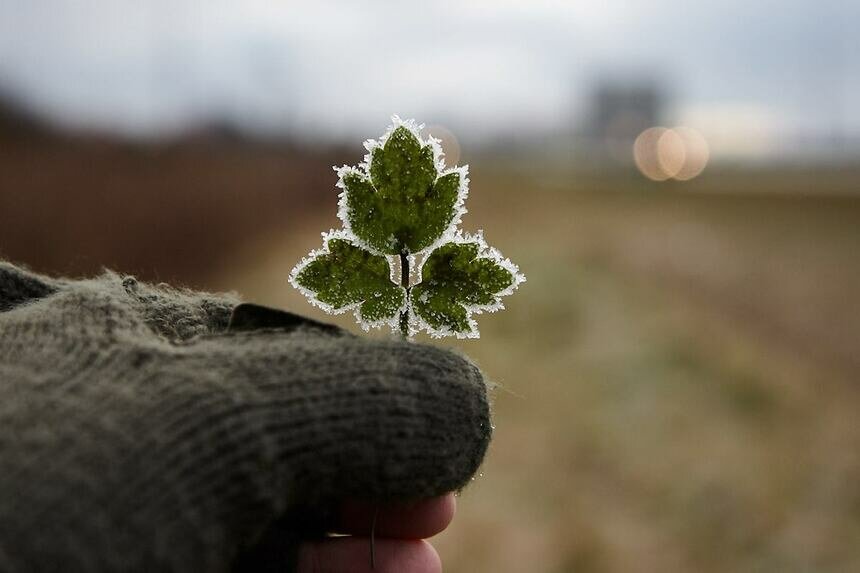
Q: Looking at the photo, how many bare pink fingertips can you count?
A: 2